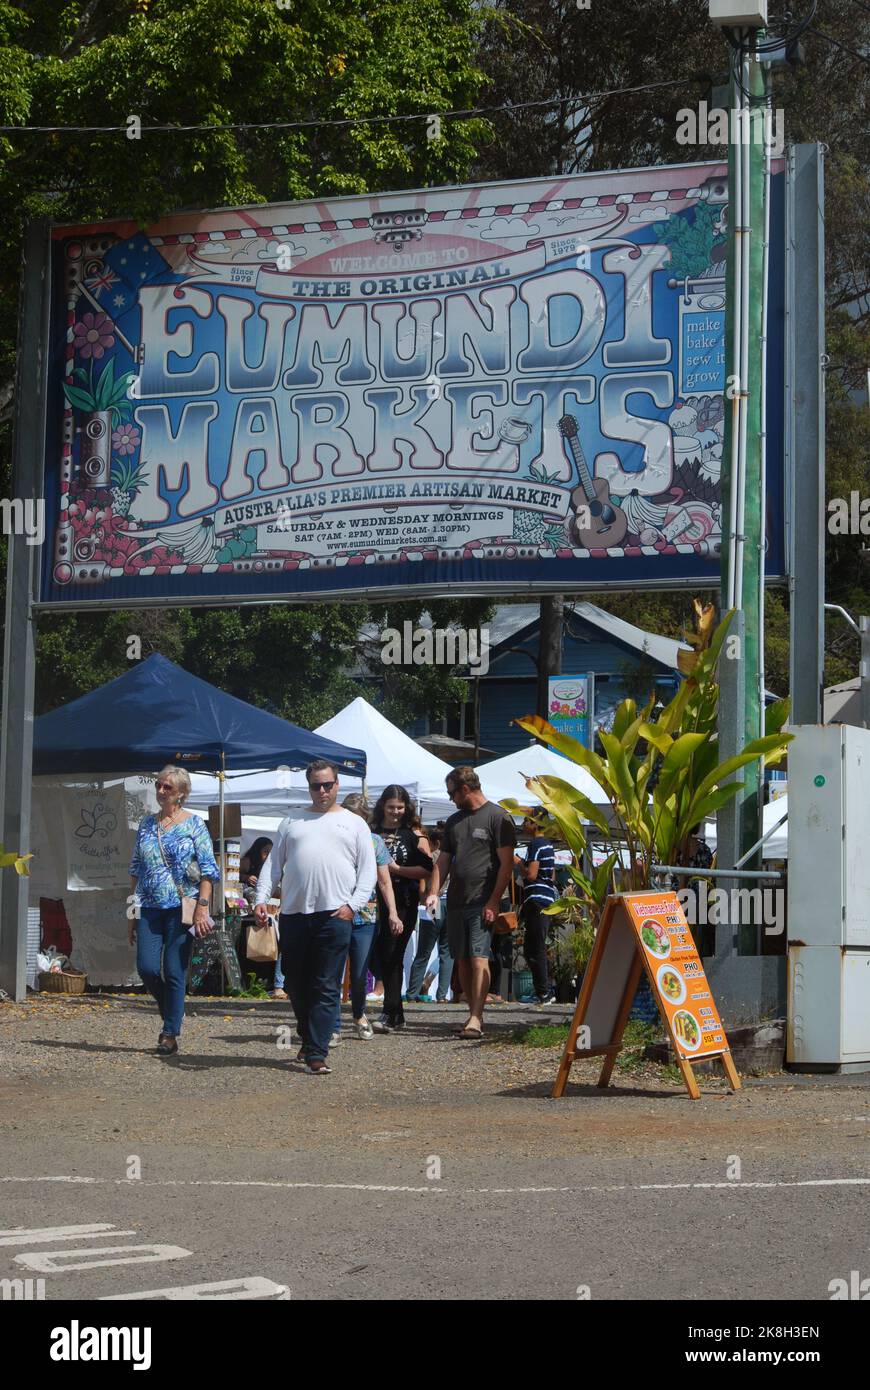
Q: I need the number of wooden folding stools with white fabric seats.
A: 0